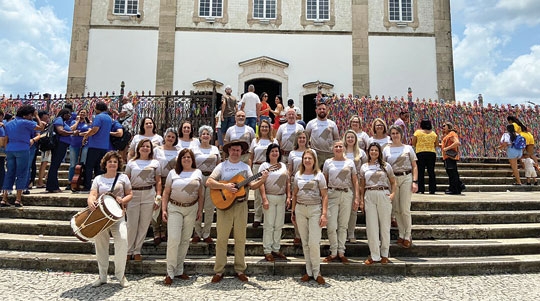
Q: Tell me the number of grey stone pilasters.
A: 4